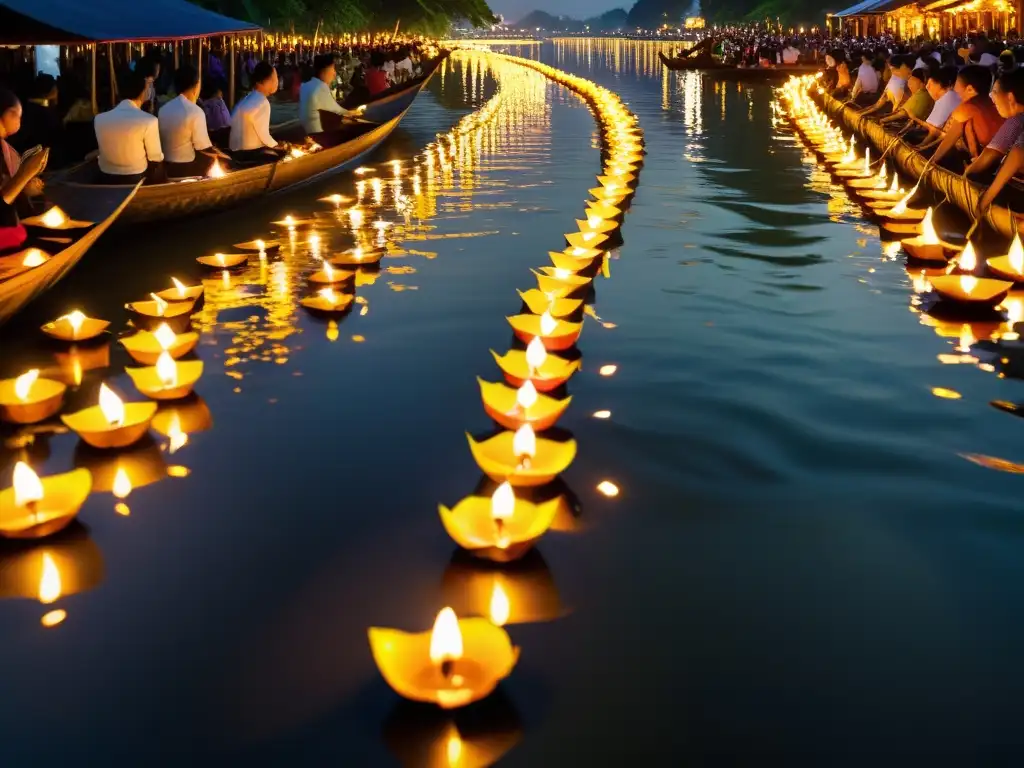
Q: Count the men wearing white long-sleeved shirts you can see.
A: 4